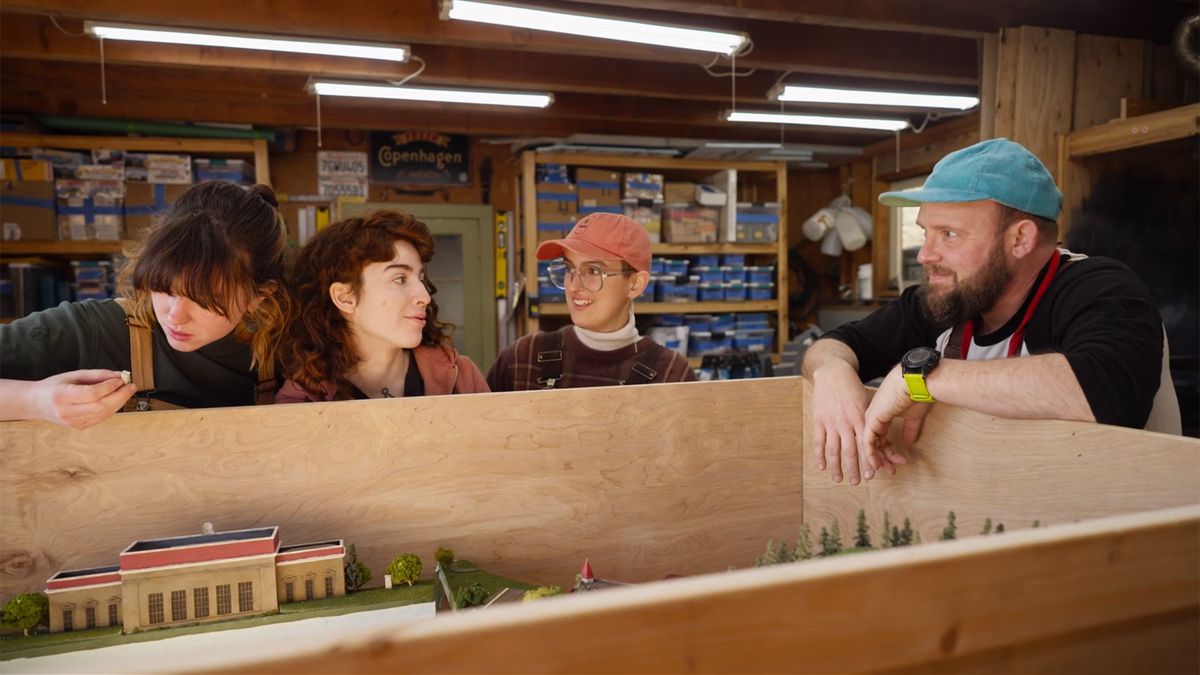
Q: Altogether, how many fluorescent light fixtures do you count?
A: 5